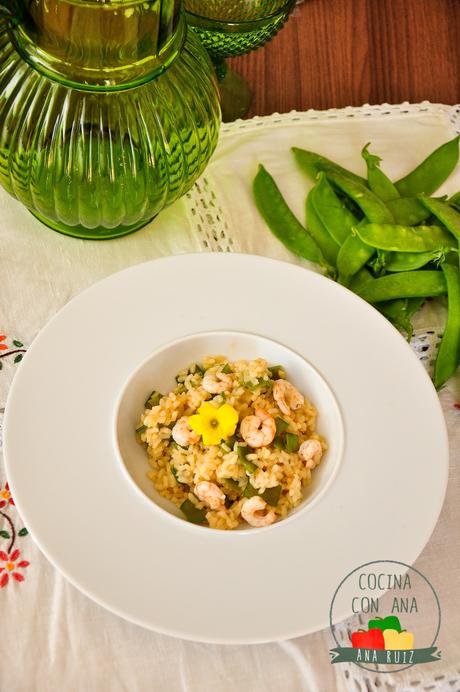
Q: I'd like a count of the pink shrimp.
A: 7